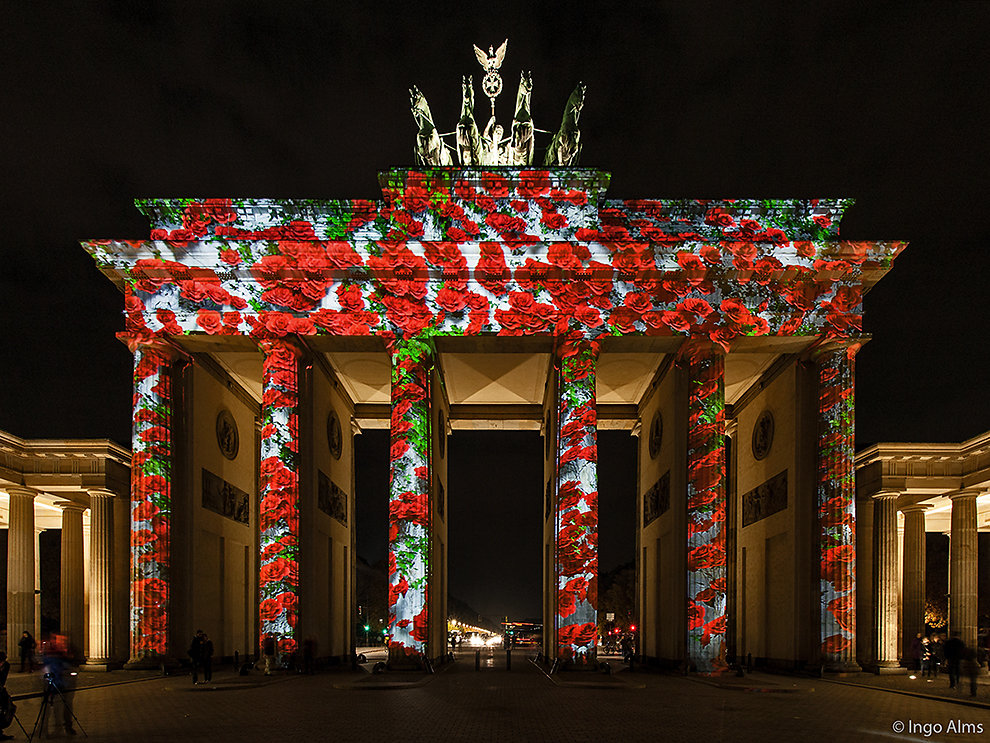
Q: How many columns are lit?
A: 6